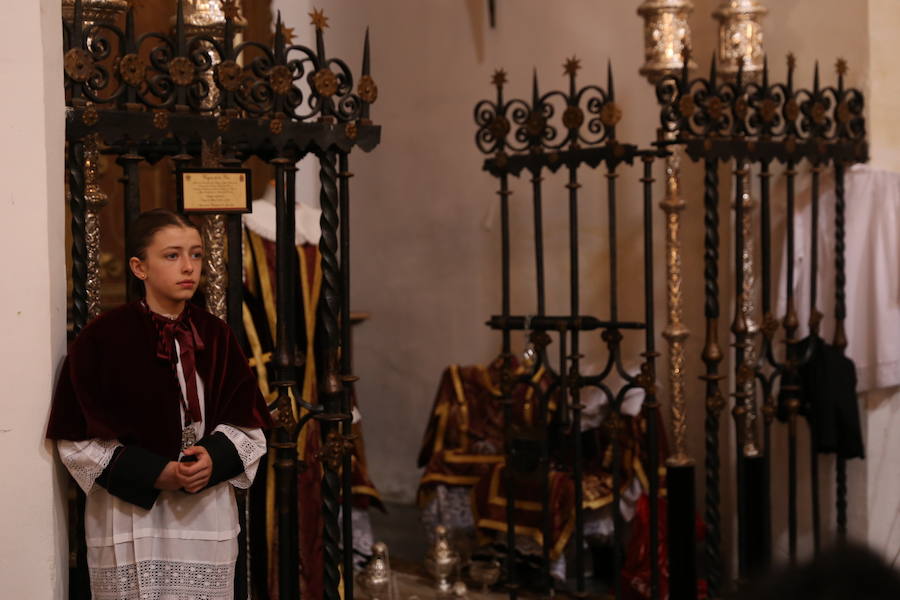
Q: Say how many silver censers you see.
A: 2